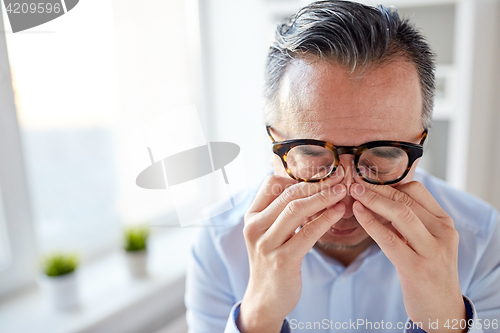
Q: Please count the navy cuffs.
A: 2